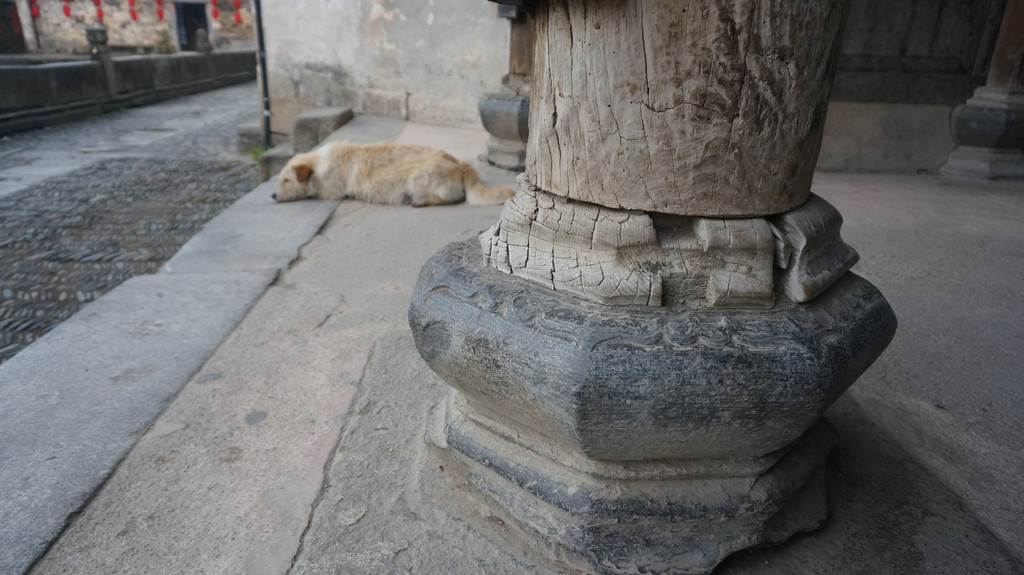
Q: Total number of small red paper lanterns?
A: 14